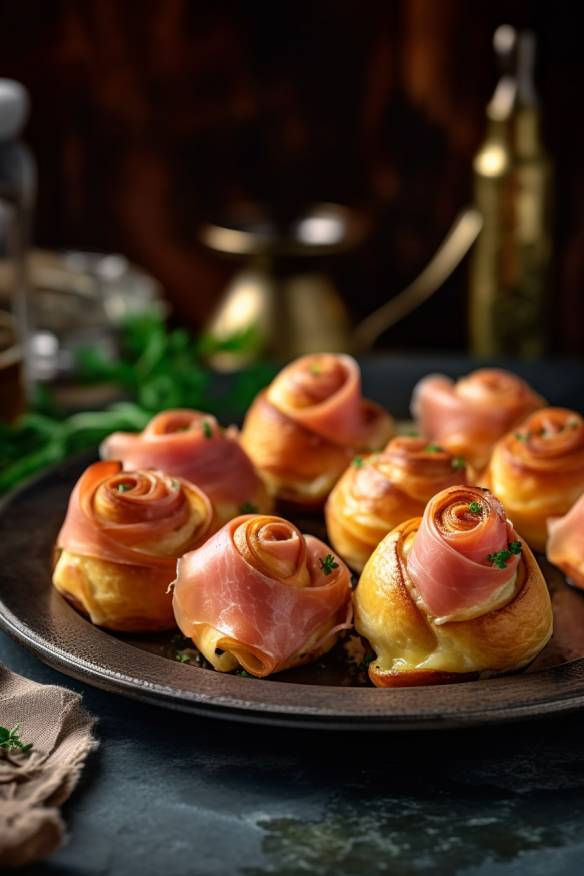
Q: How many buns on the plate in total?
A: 9